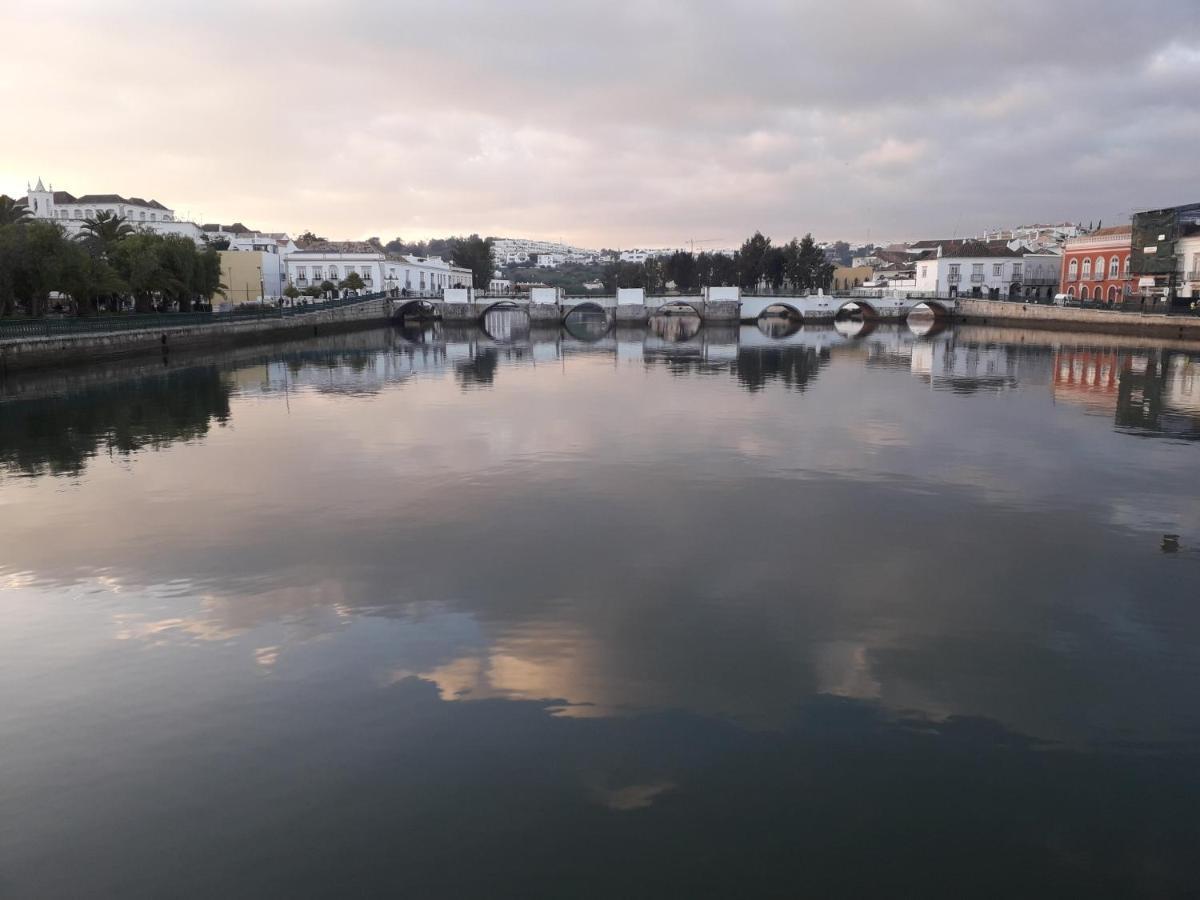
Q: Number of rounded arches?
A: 7